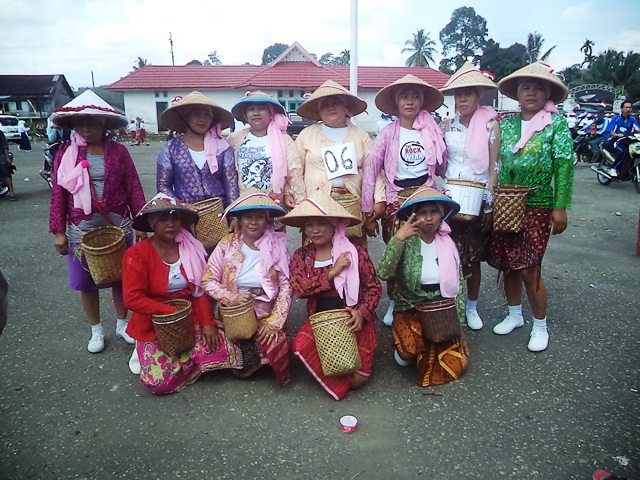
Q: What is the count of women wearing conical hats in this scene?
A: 11